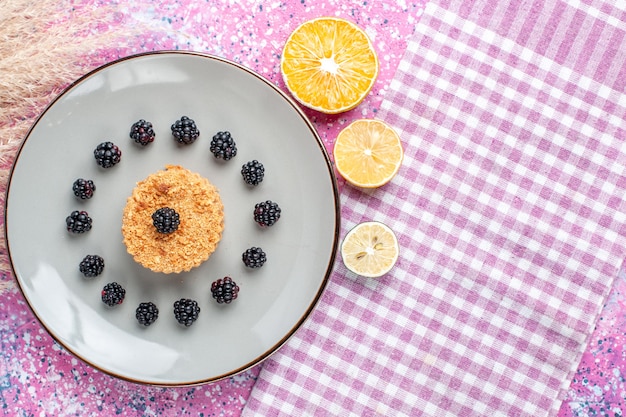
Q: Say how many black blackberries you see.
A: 15